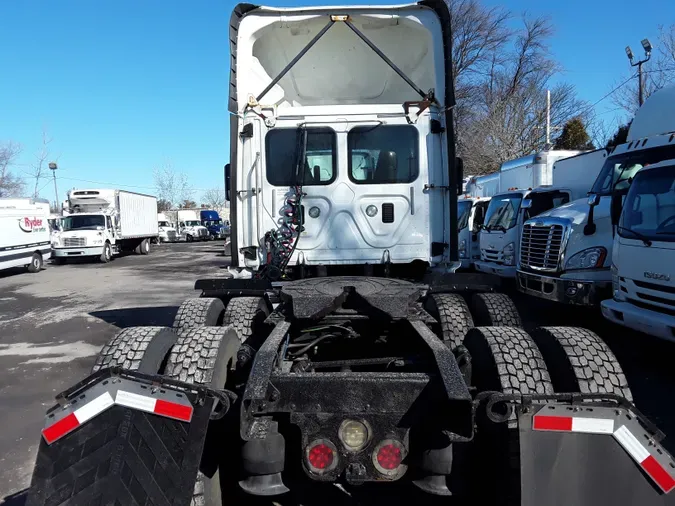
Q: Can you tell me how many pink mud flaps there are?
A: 0